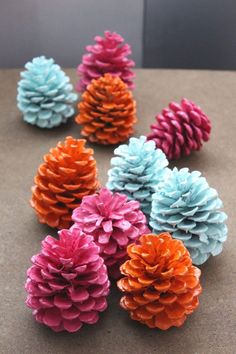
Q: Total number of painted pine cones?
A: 10